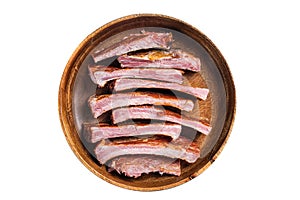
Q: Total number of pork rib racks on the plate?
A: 9